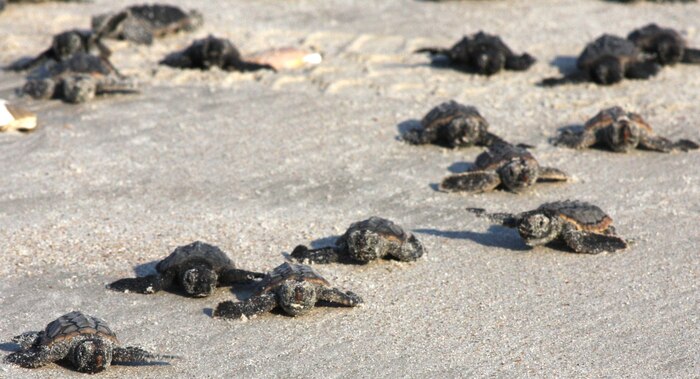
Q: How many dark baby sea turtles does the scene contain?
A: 15